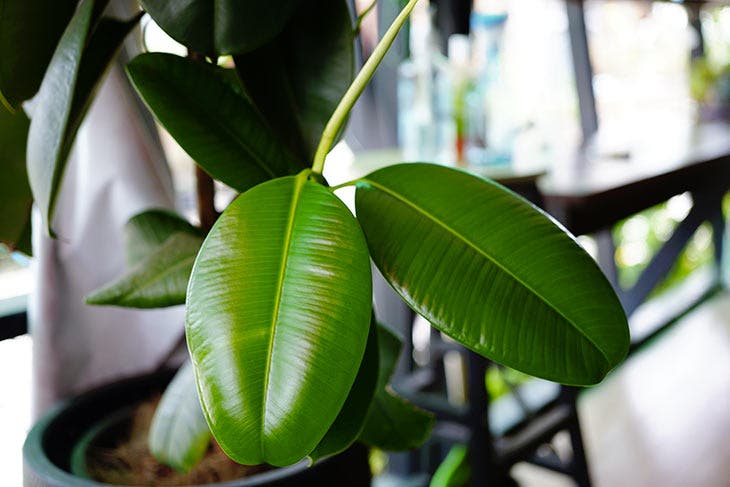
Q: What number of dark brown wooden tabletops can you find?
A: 1